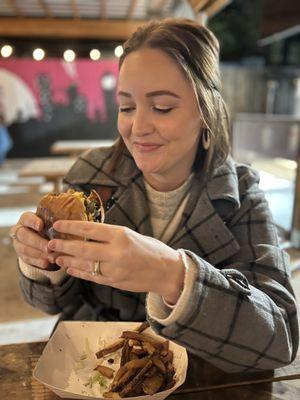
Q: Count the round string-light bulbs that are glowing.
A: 5